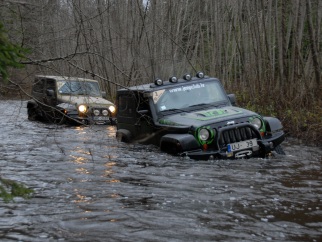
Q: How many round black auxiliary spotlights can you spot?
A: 4